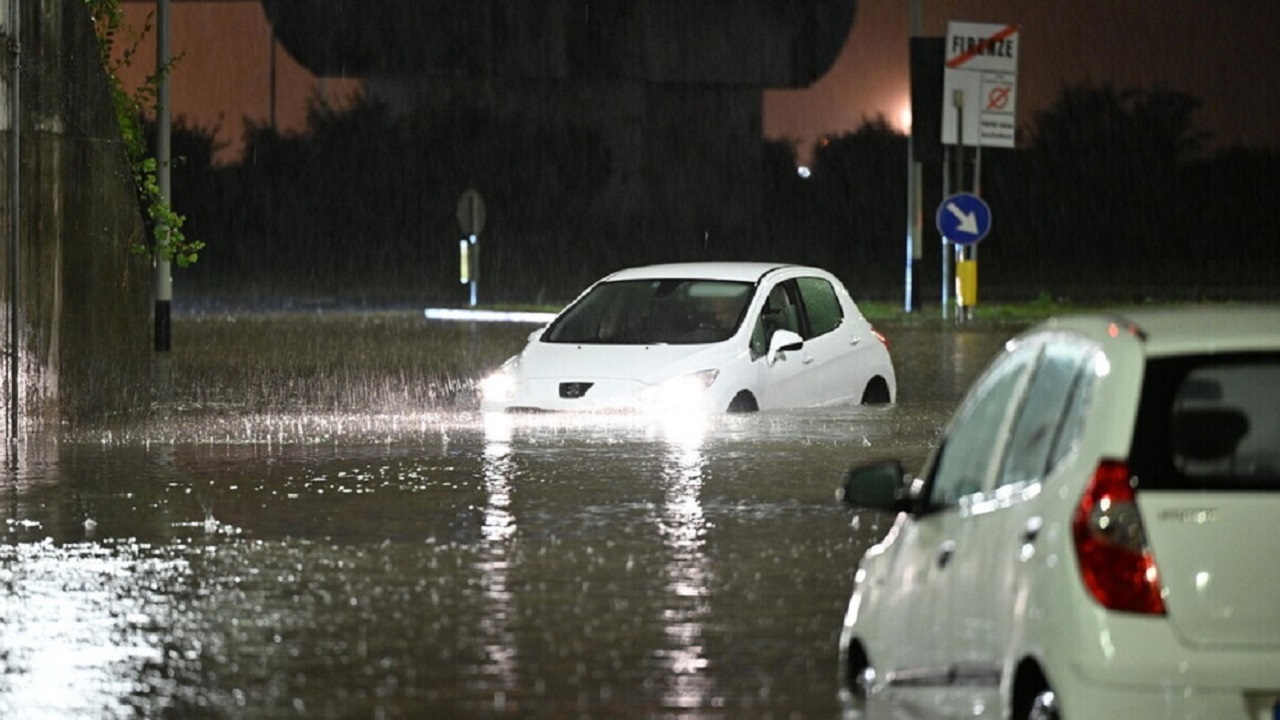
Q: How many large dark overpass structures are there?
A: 1